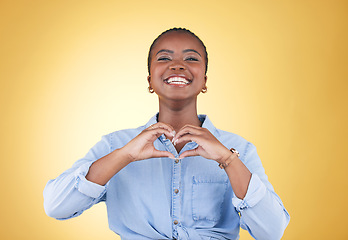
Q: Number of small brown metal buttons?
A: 3